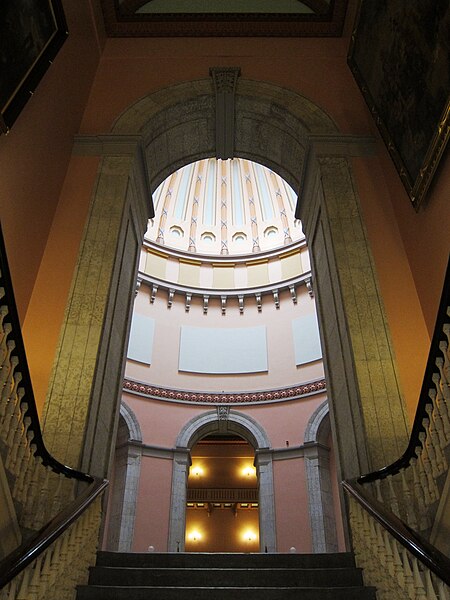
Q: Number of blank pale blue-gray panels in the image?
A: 3